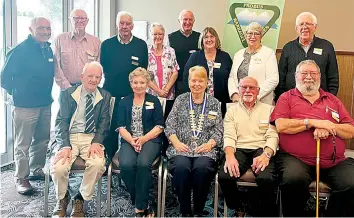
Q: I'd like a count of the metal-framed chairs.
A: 5